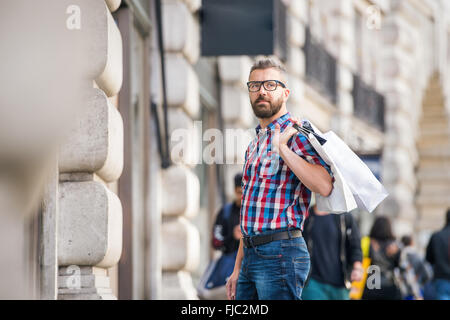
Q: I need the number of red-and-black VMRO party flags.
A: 0